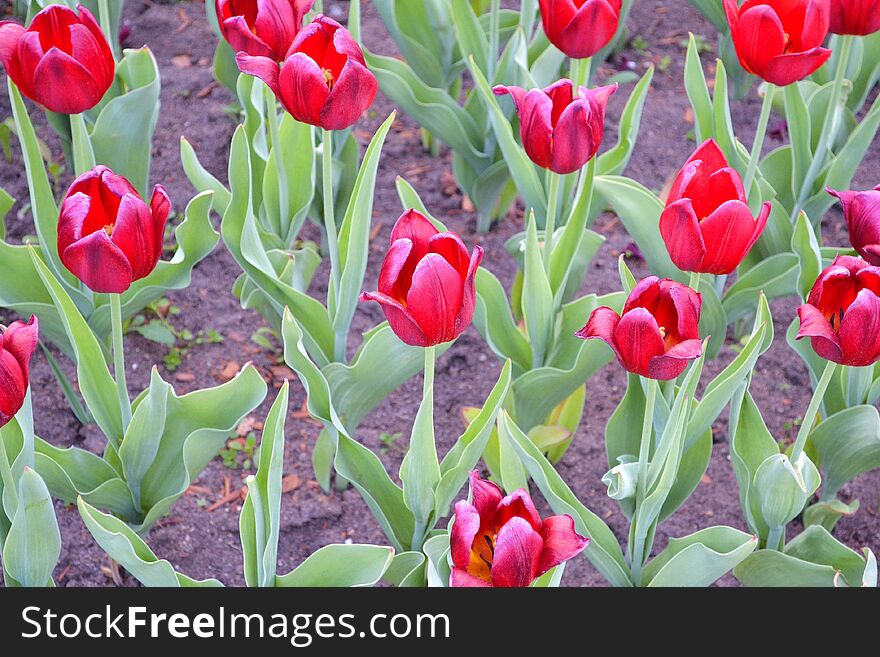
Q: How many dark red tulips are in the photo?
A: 15